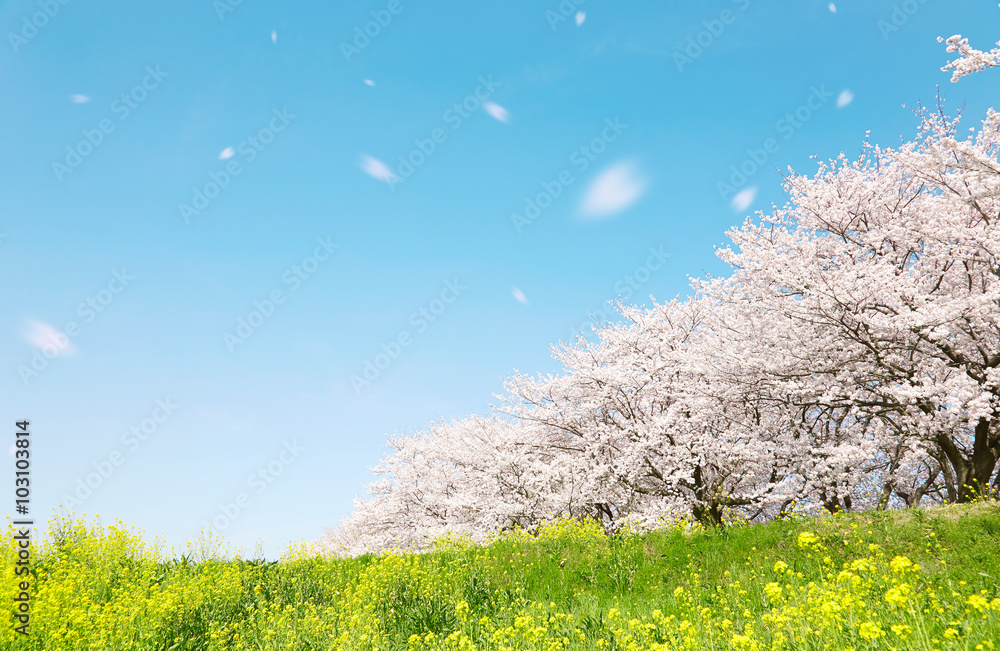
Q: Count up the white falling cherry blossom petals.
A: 13